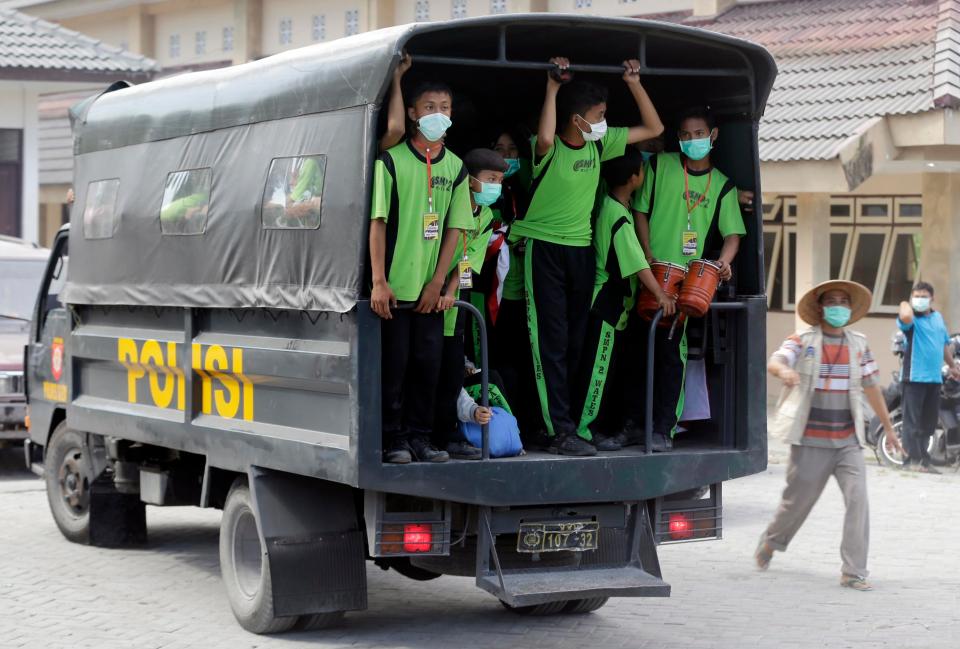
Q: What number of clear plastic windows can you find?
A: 3